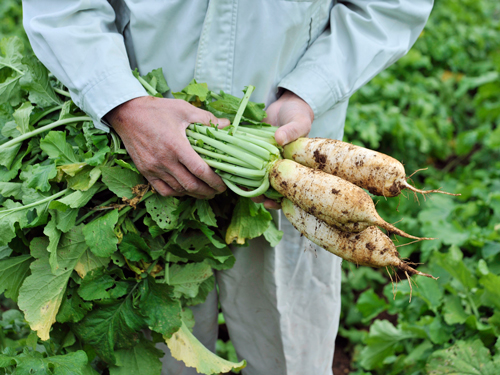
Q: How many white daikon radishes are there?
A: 3